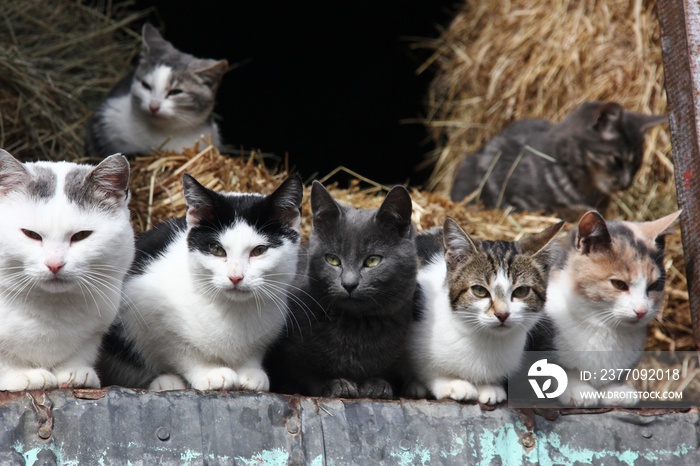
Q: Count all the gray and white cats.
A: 2